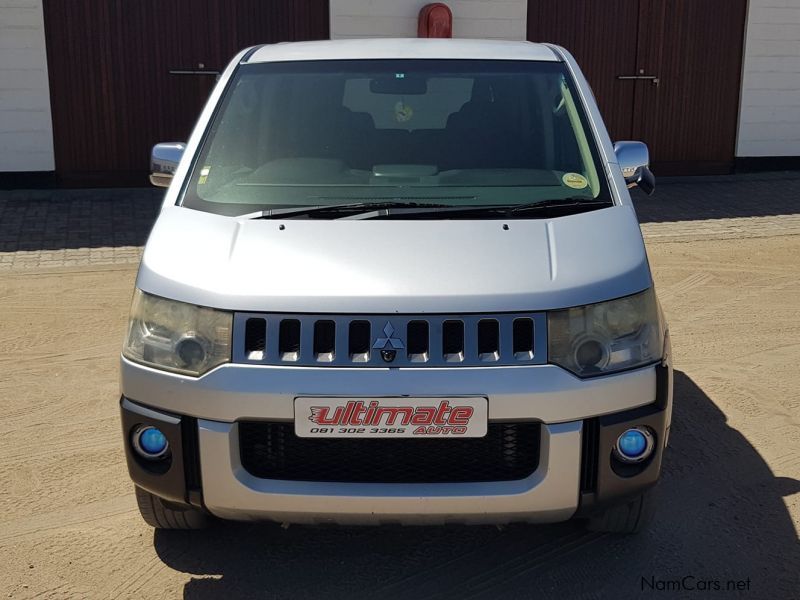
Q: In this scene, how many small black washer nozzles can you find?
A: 2